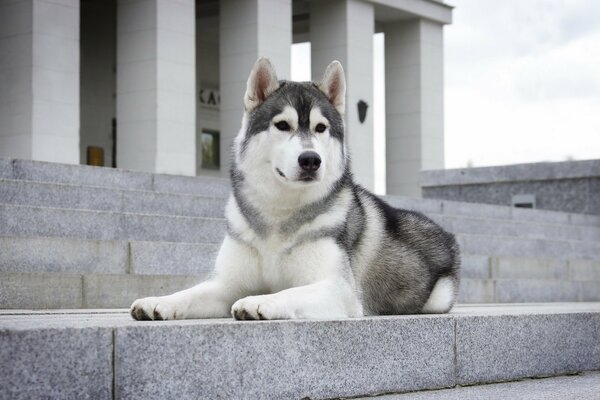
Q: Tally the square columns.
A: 5